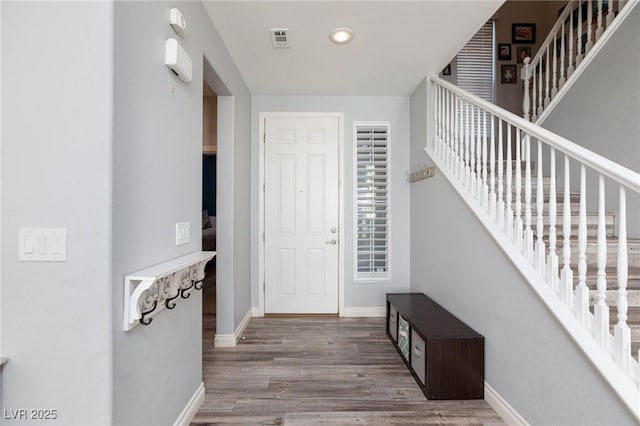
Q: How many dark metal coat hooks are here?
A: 4